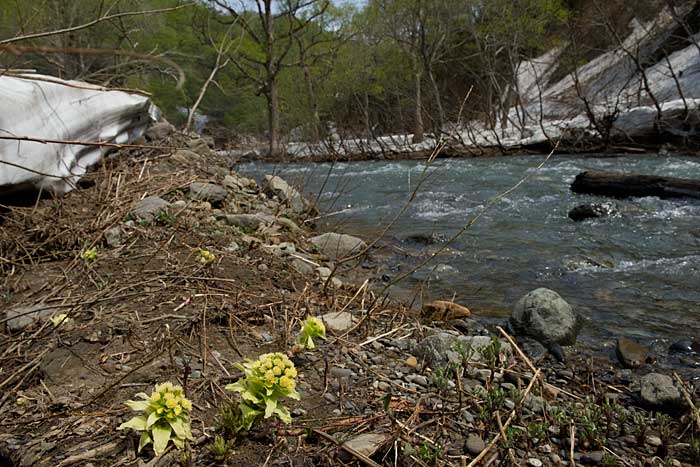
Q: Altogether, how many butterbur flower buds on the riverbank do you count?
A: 6